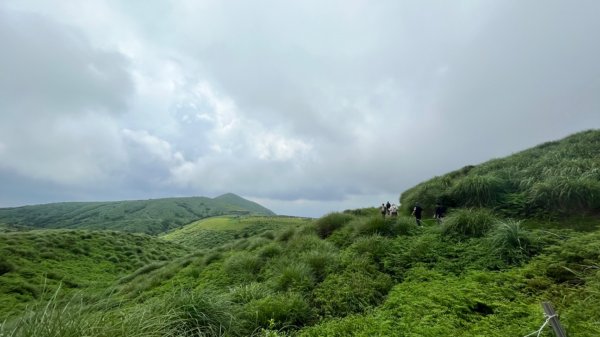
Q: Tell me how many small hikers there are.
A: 5